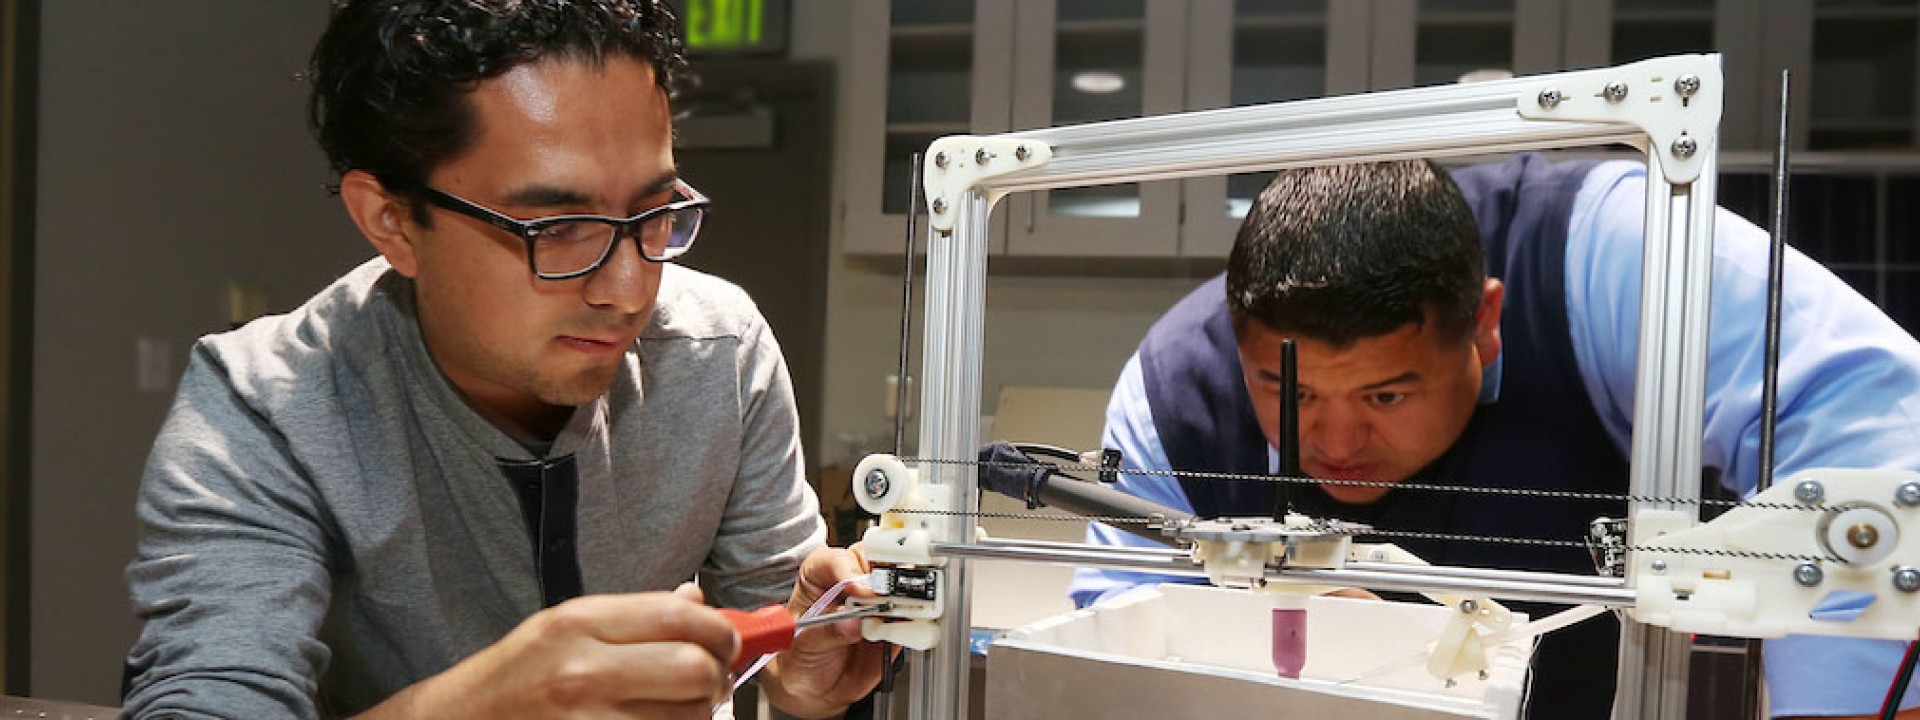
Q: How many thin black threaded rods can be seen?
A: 2